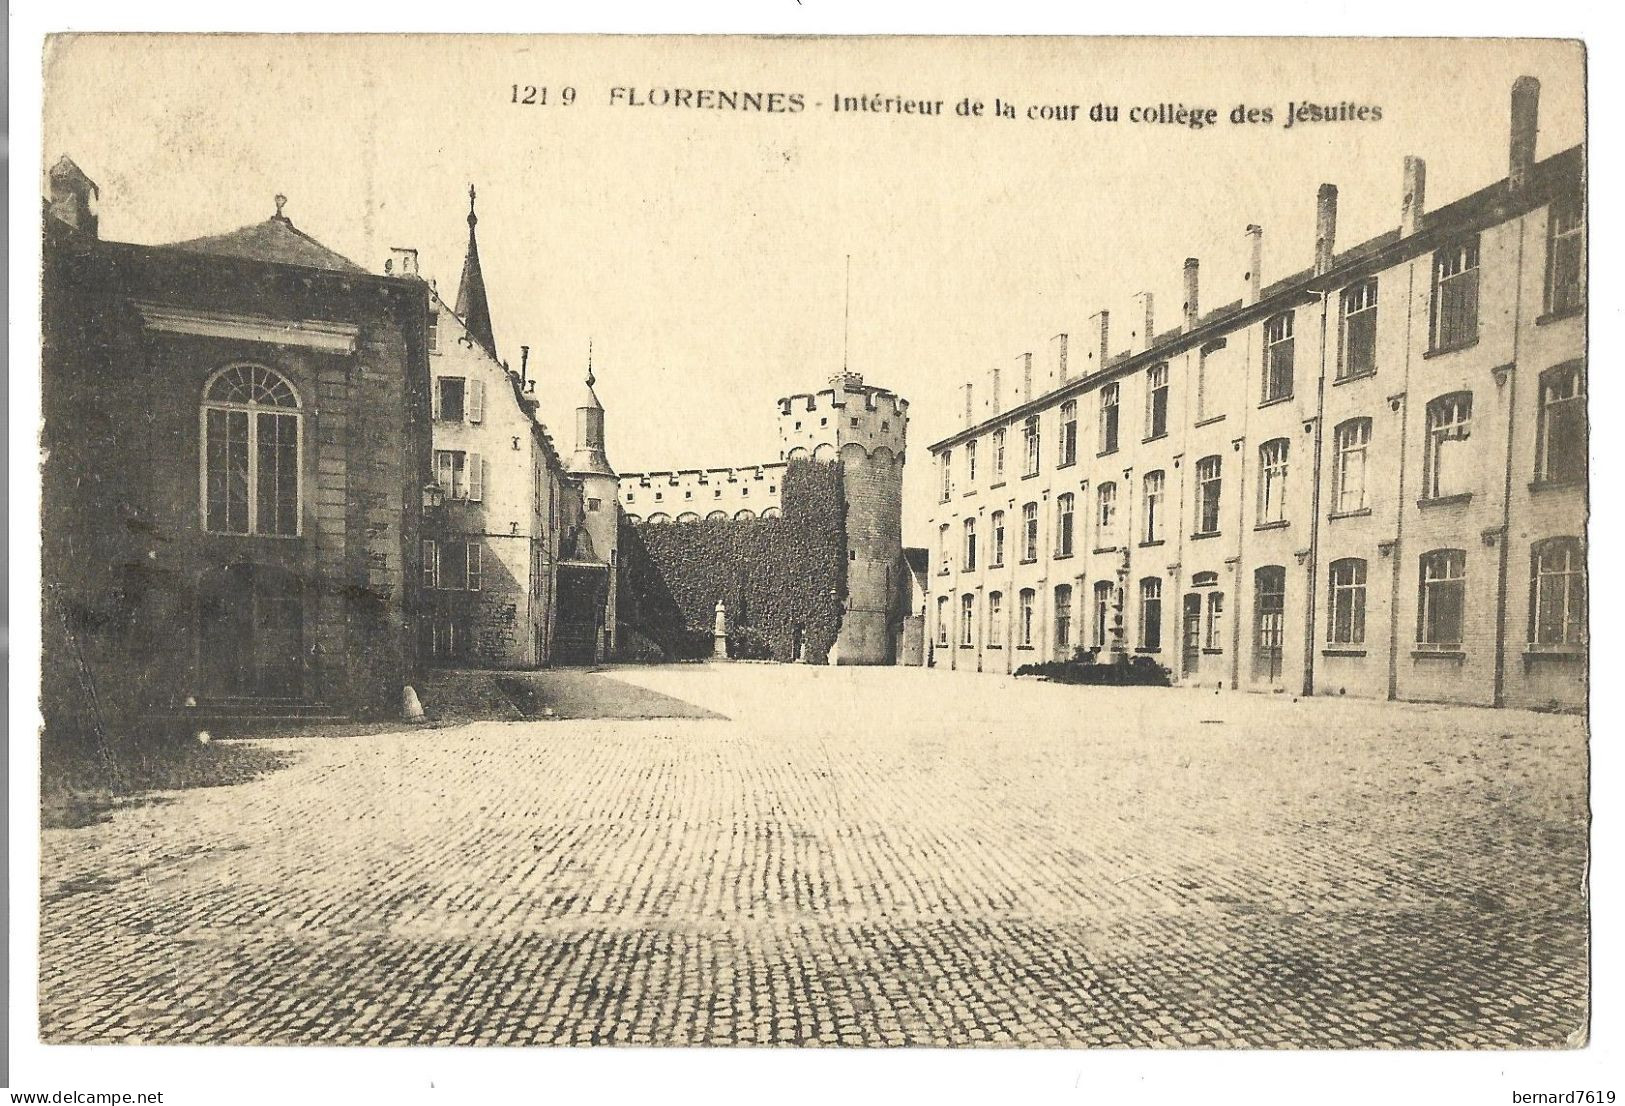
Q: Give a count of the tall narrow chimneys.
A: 11